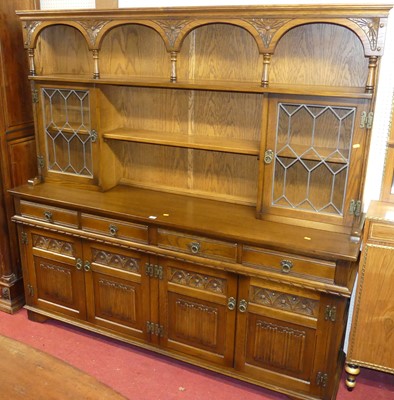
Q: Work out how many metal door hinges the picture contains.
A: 12